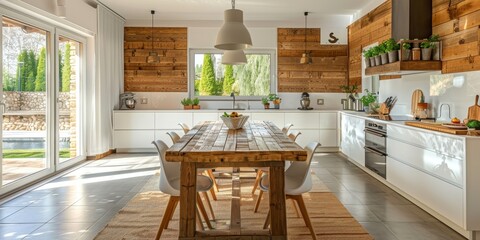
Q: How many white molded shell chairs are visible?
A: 6